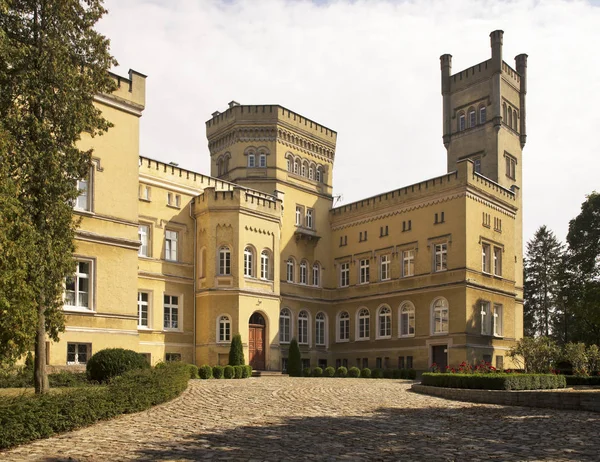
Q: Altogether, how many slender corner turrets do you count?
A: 3